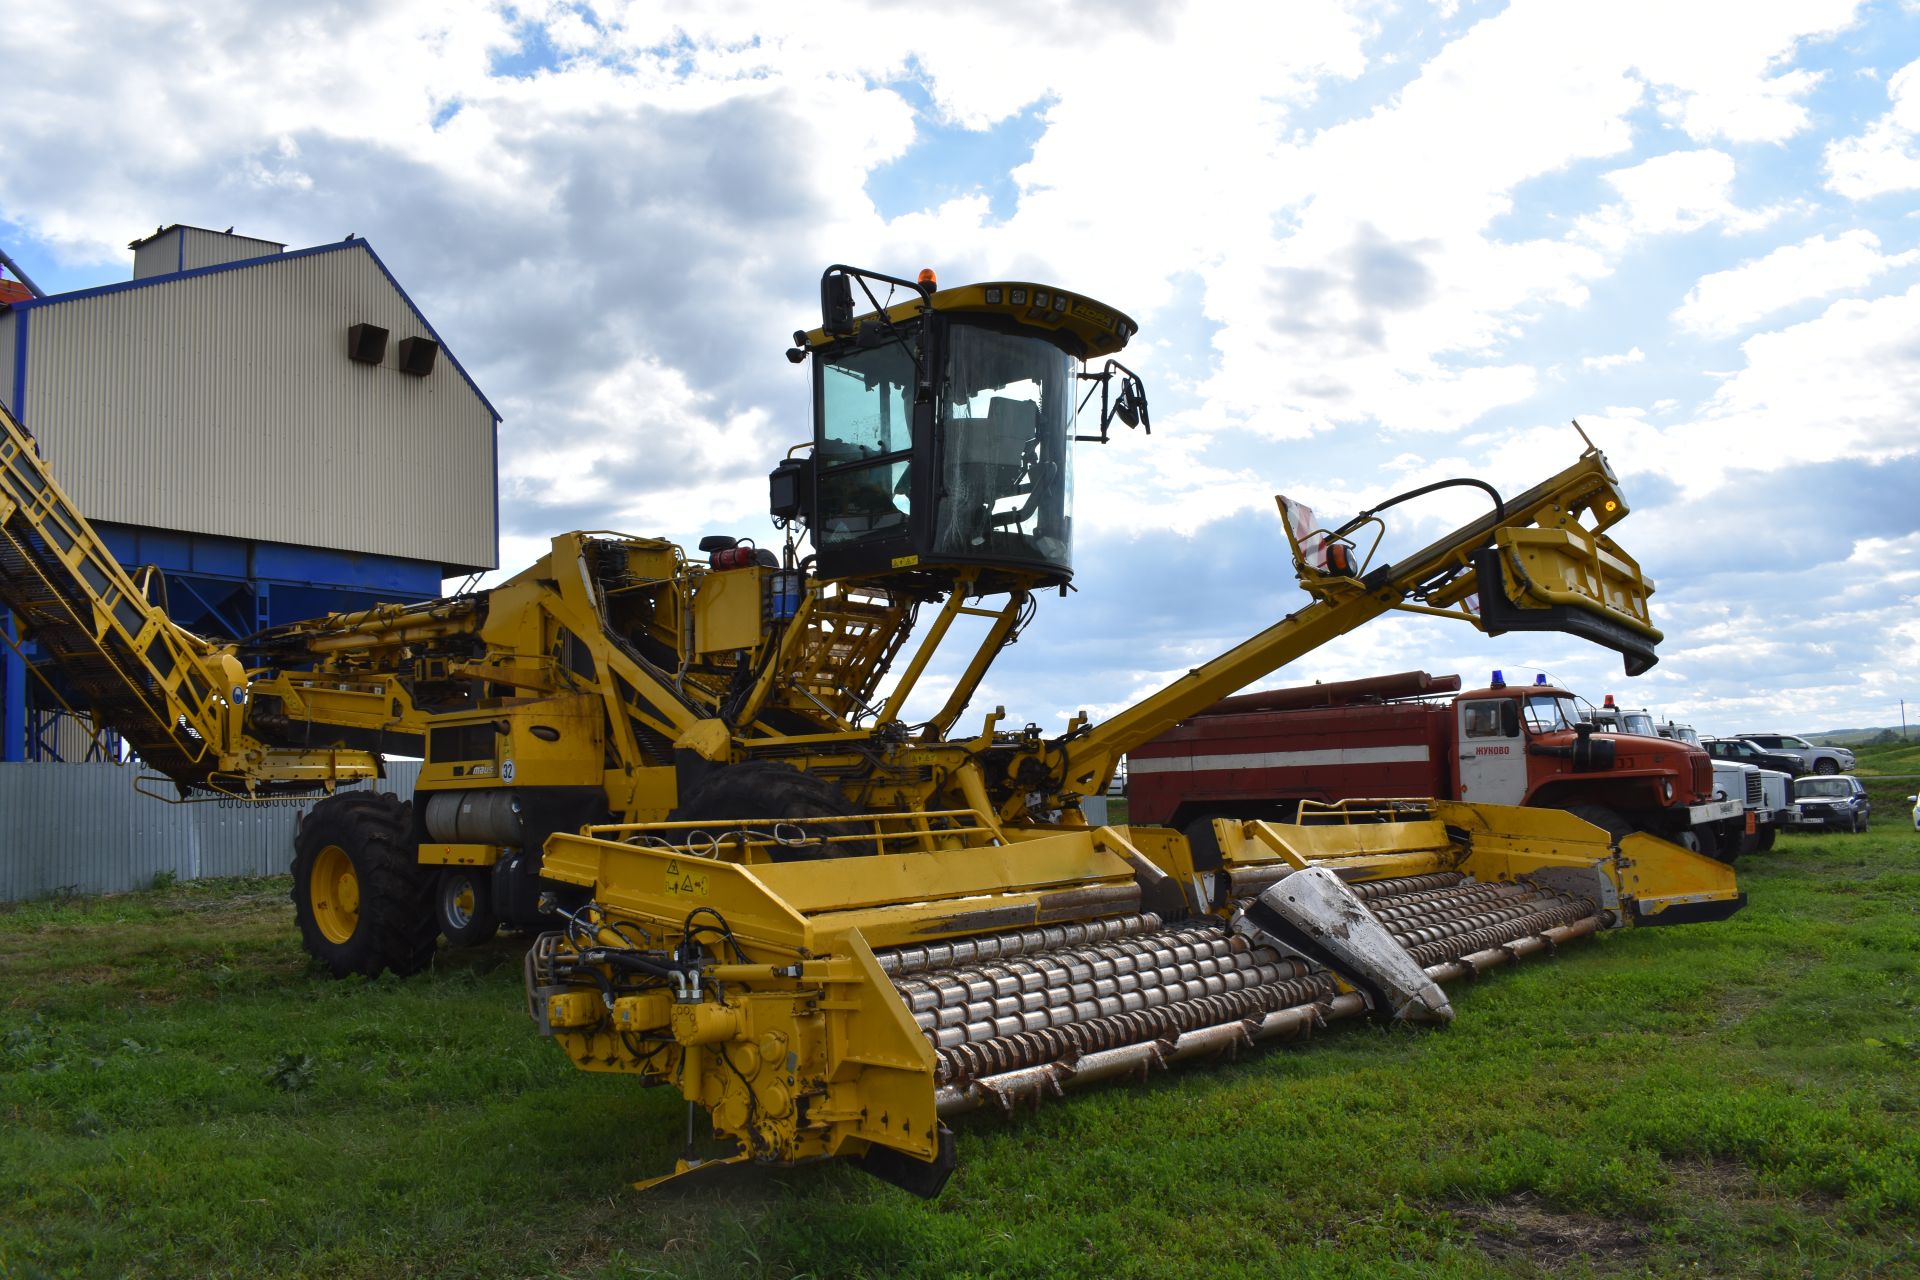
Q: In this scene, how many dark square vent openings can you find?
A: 2